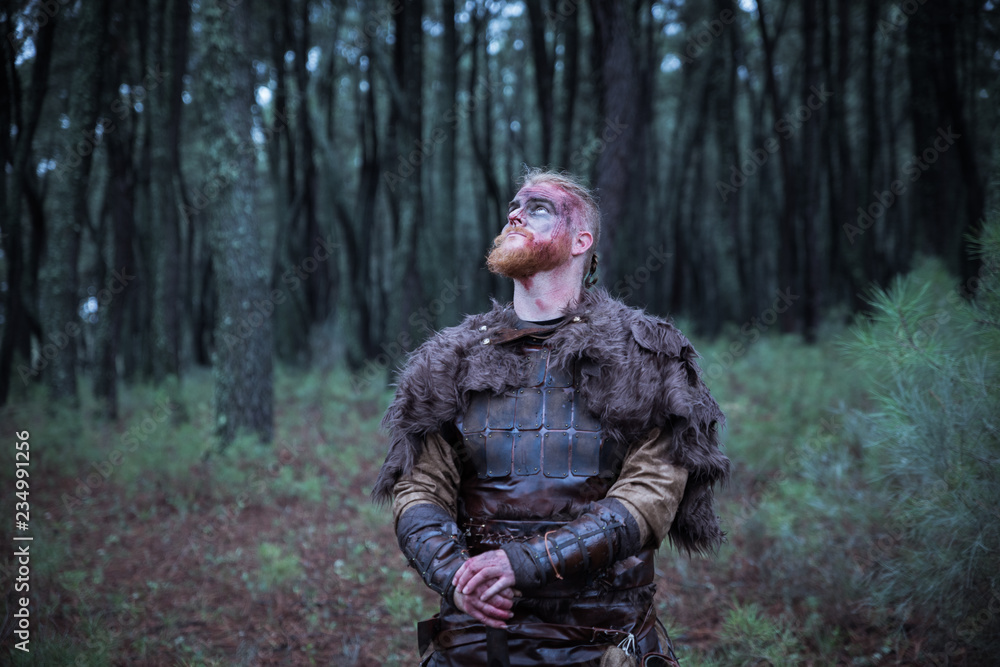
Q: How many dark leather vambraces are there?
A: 2